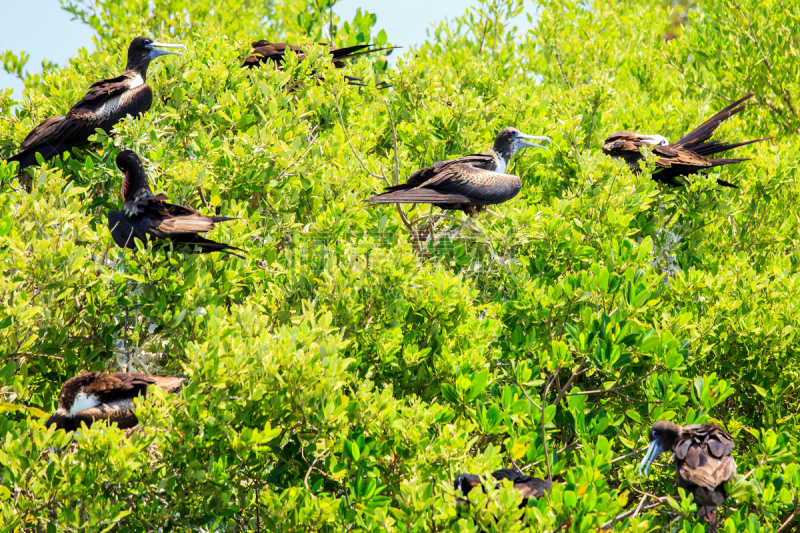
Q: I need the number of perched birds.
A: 8